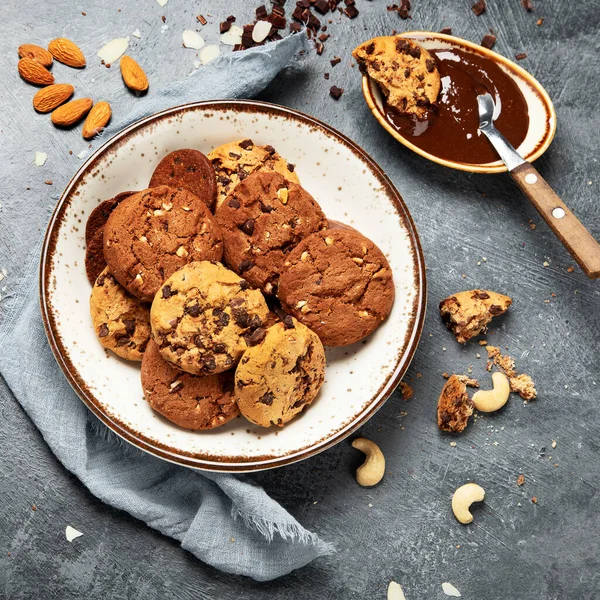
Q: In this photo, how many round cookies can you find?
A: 10